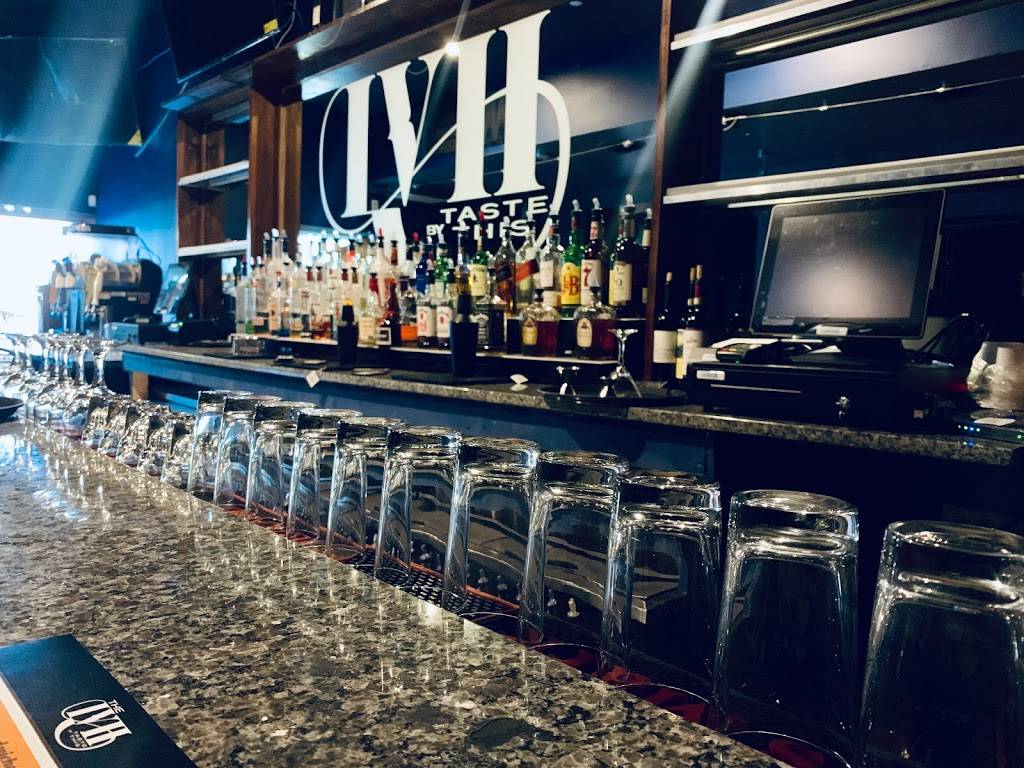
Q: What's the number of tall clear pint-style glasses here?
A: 11